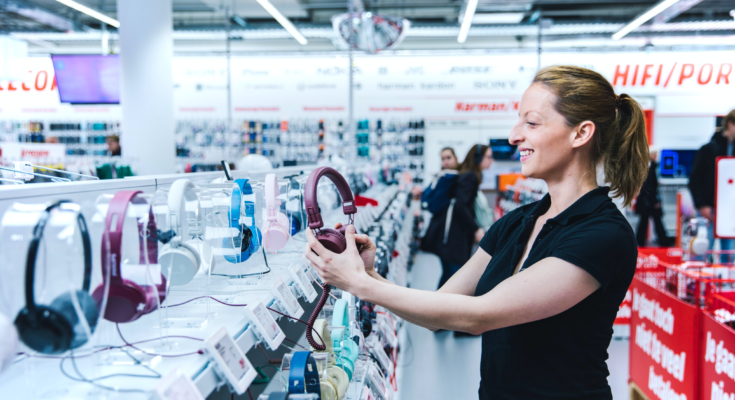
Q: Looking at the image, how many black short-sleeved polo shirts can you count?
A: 1